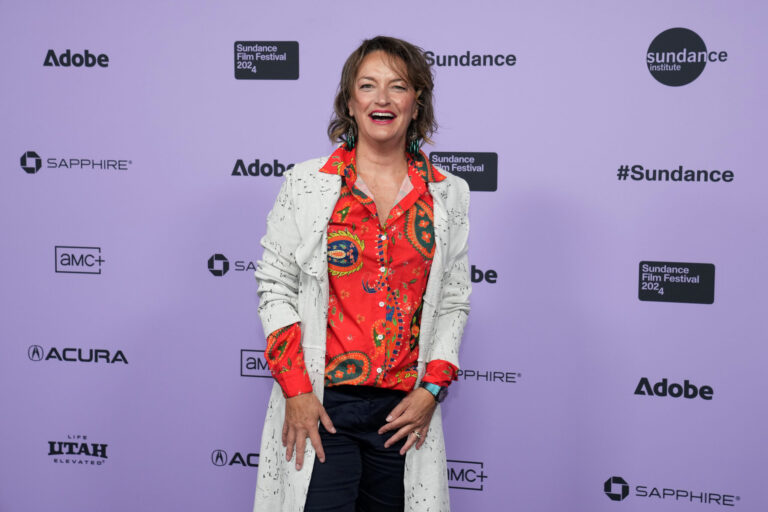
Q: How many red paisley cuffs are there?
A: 2